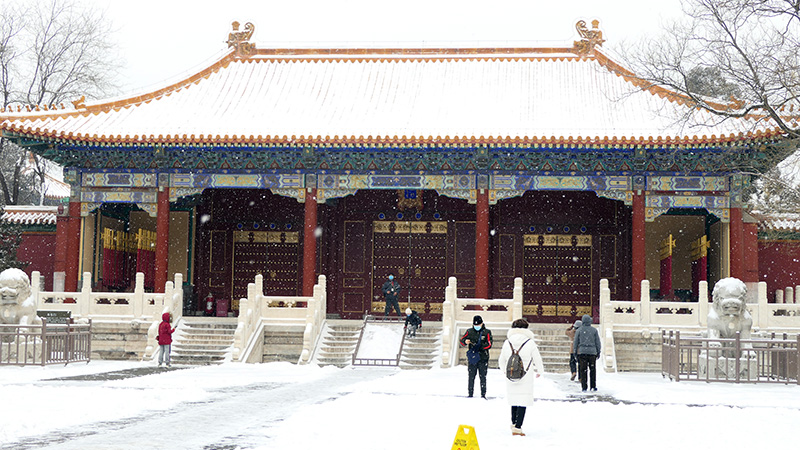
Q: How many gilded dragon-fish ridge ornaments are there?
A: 2